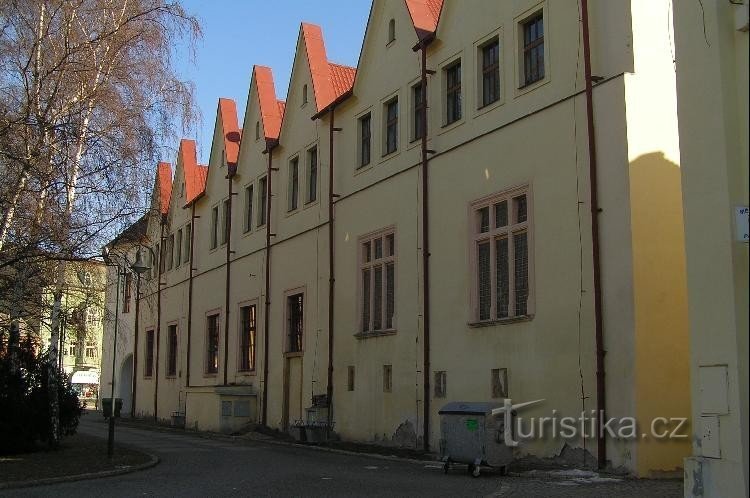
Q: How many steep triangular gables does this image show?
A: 7